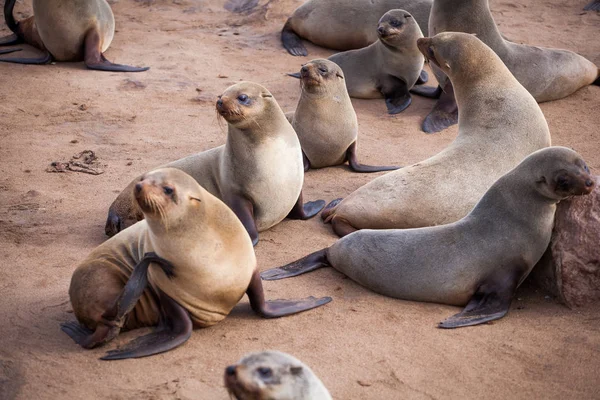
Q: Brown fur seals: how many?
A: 10